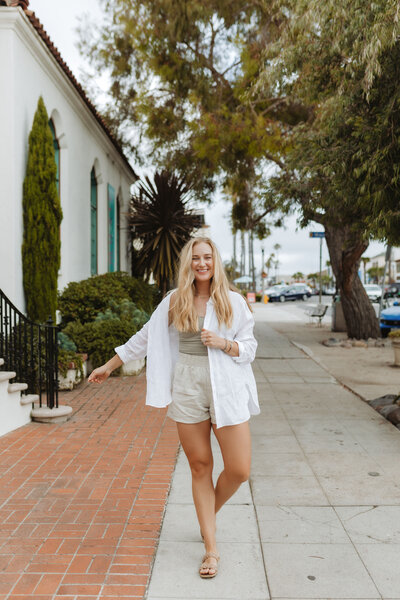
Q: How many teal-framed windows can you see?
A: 3